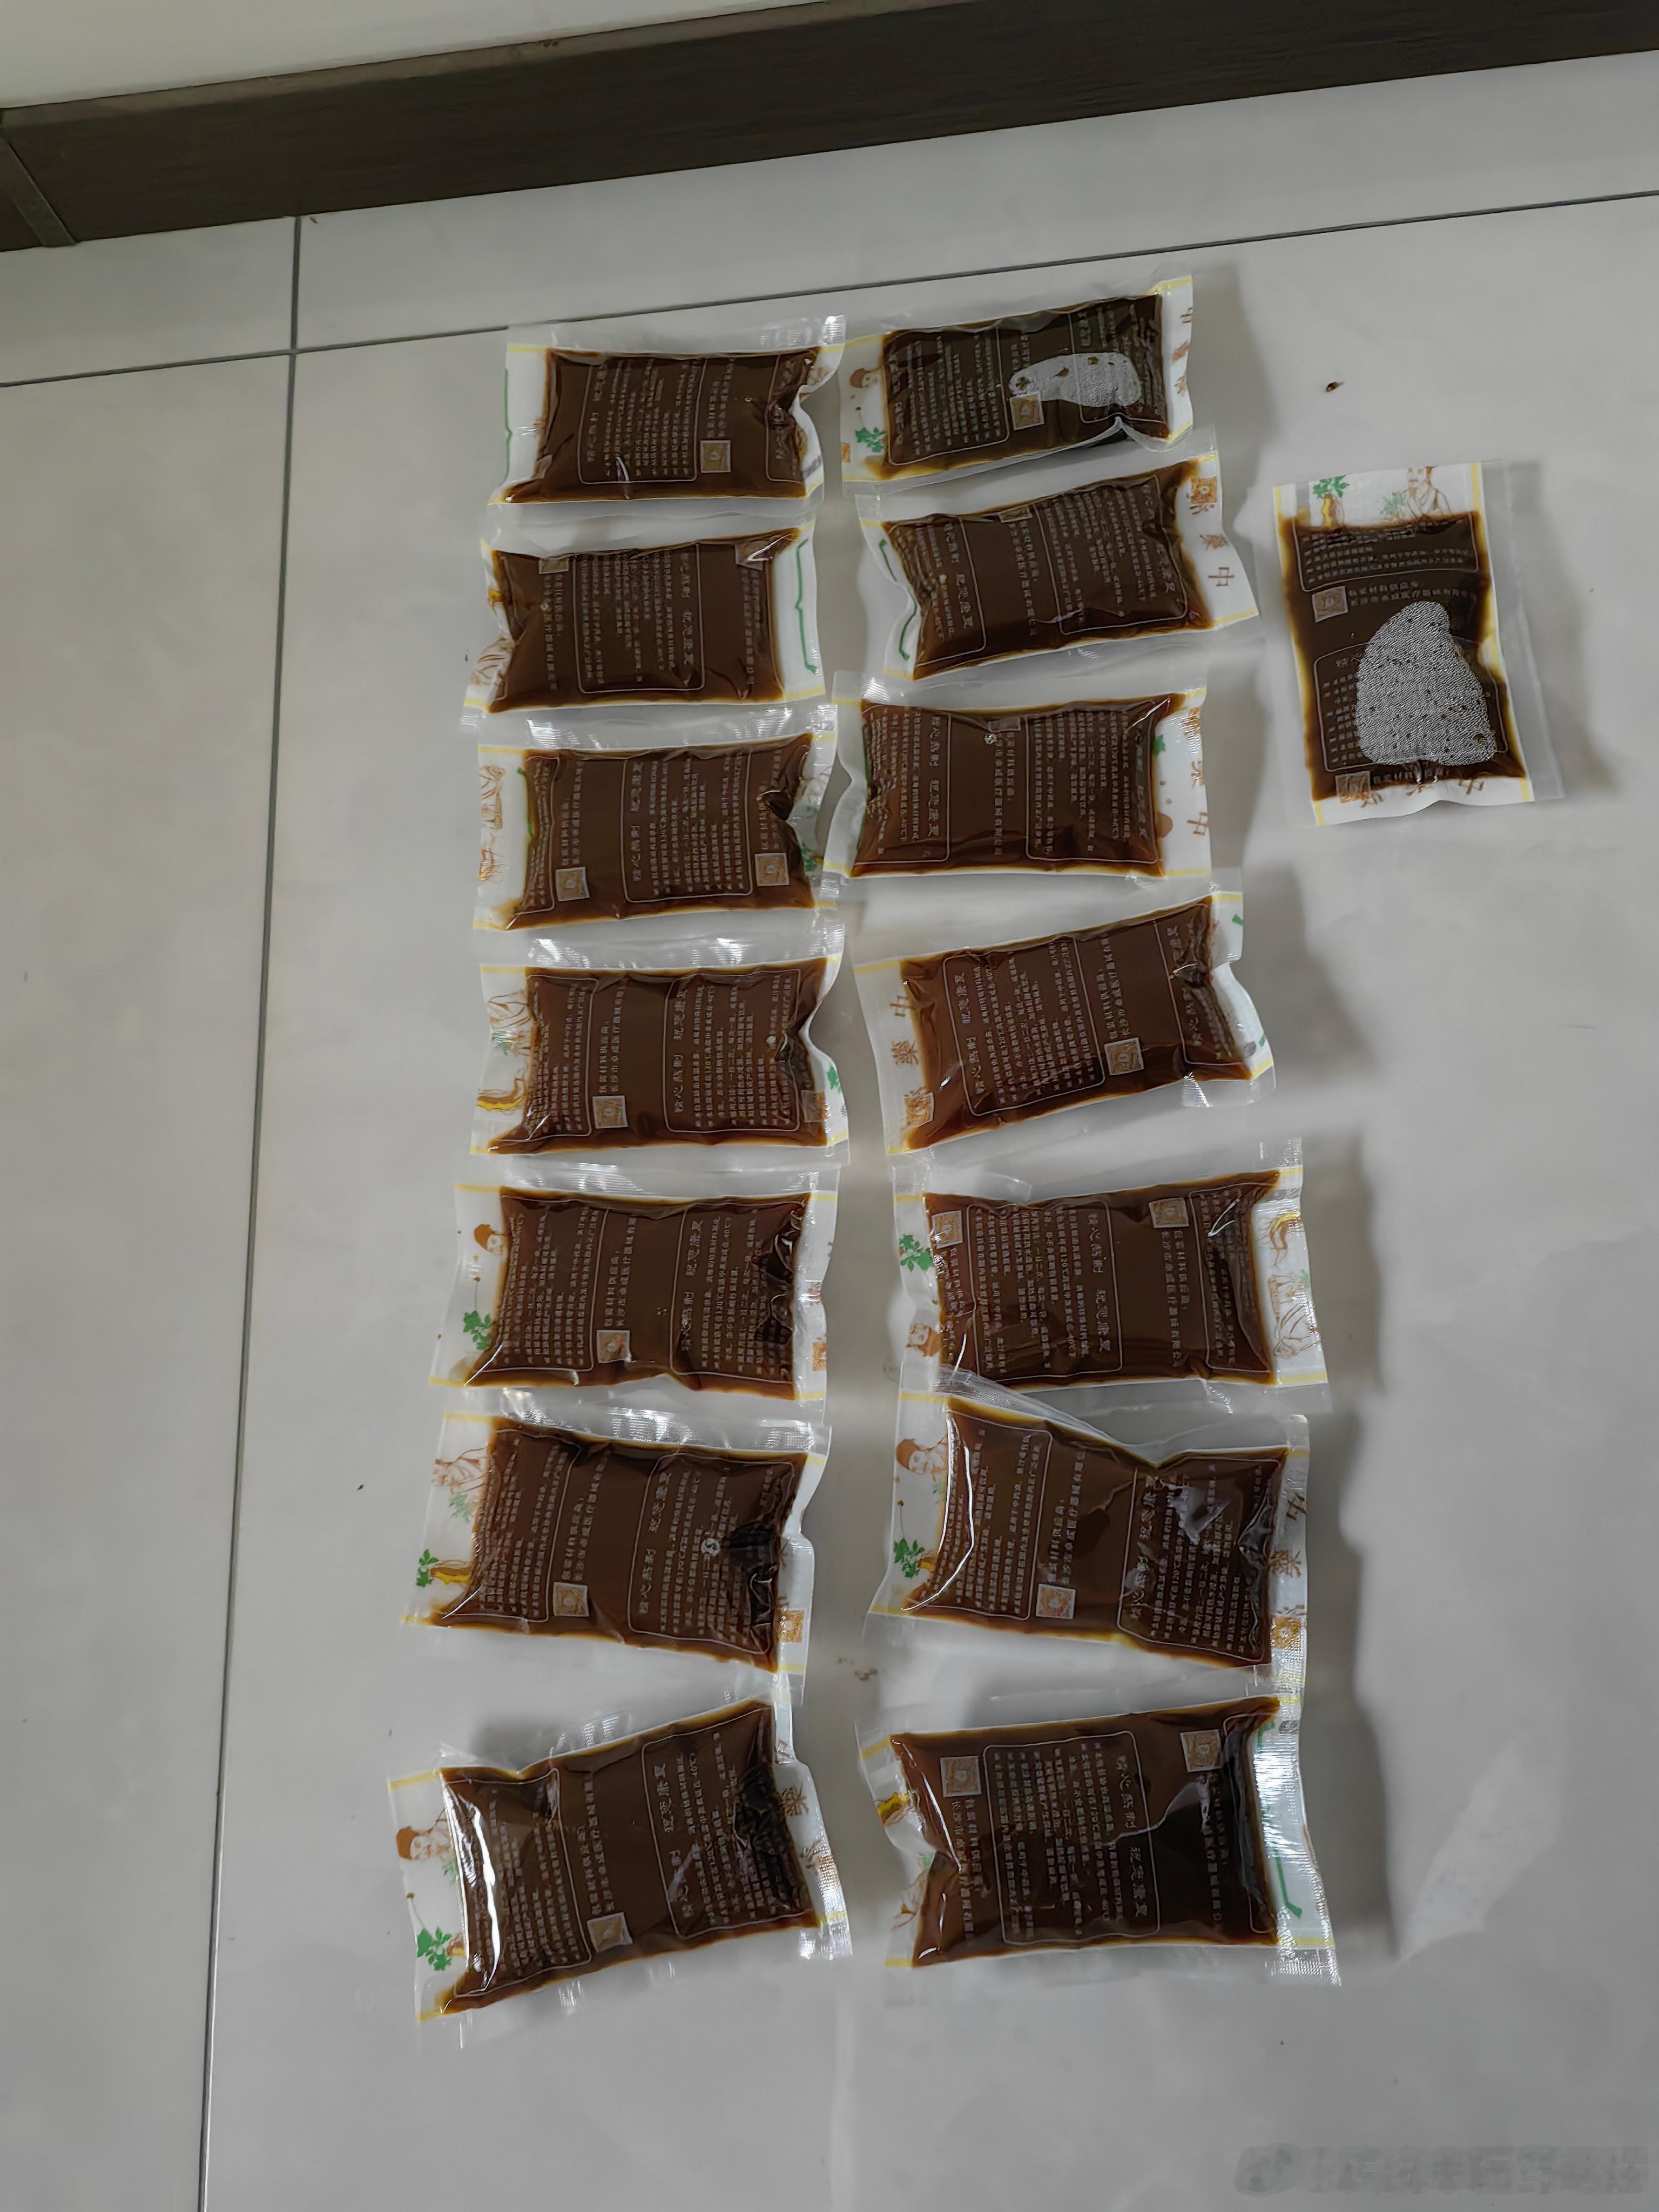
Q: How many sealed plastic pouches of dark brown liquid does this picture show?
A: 15